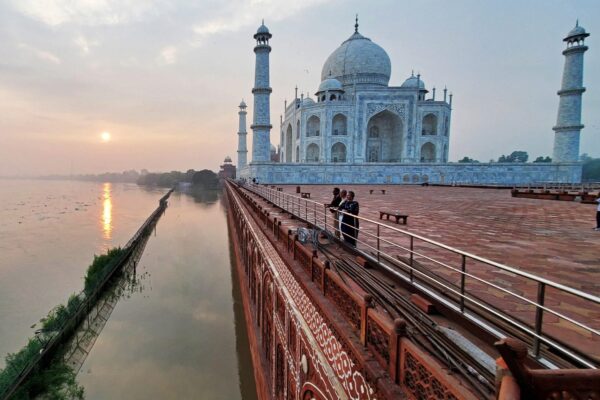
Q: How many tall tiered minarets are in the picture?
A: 3